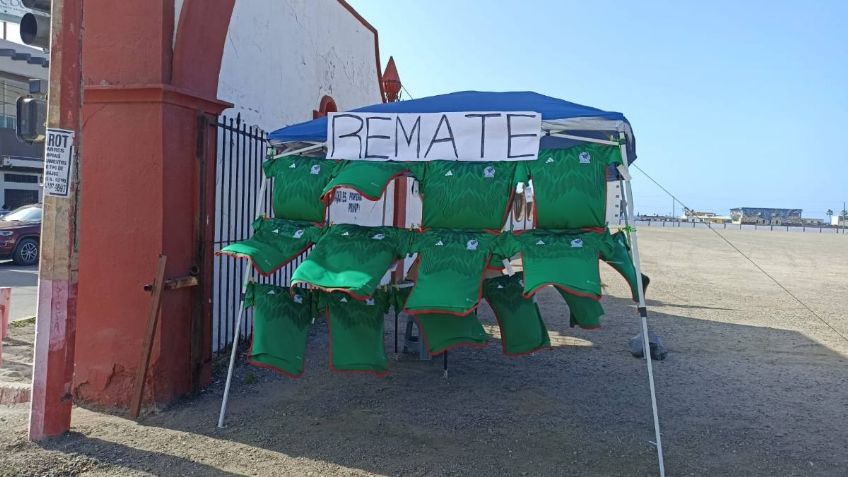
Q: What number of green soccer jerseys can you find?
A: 14